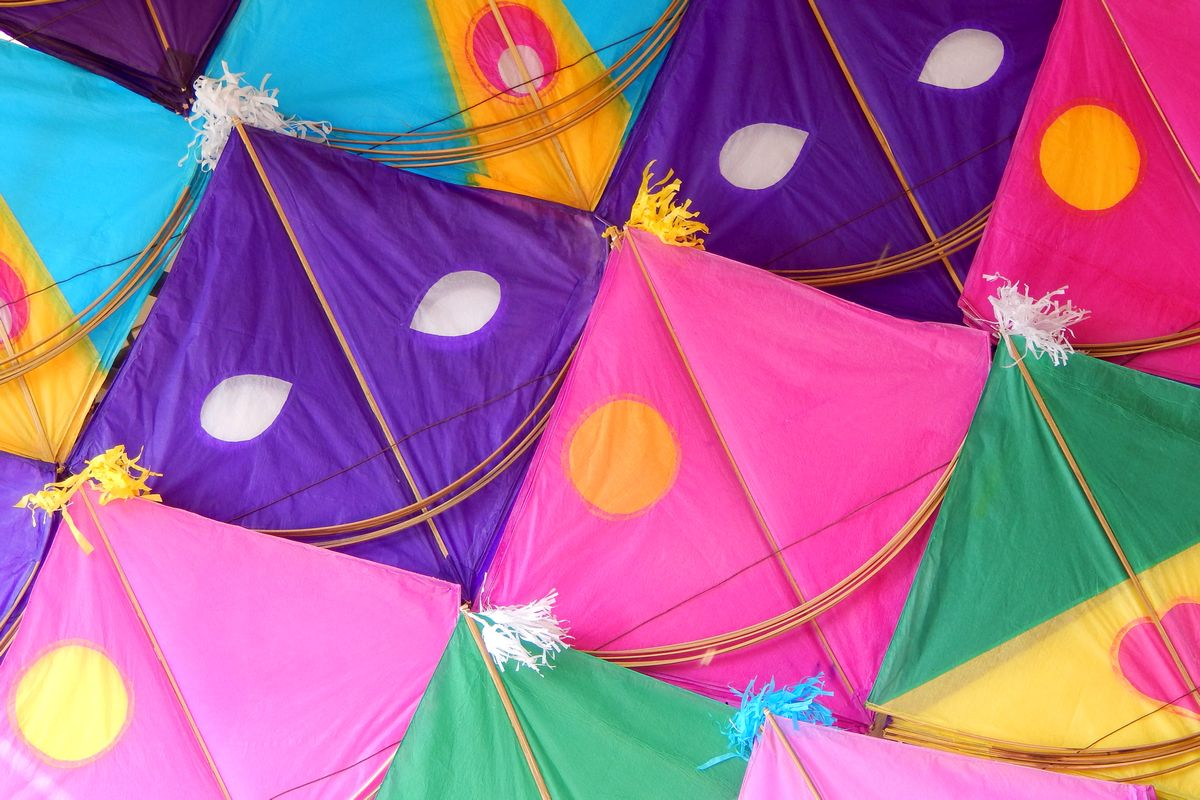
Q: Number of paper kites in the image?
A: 12